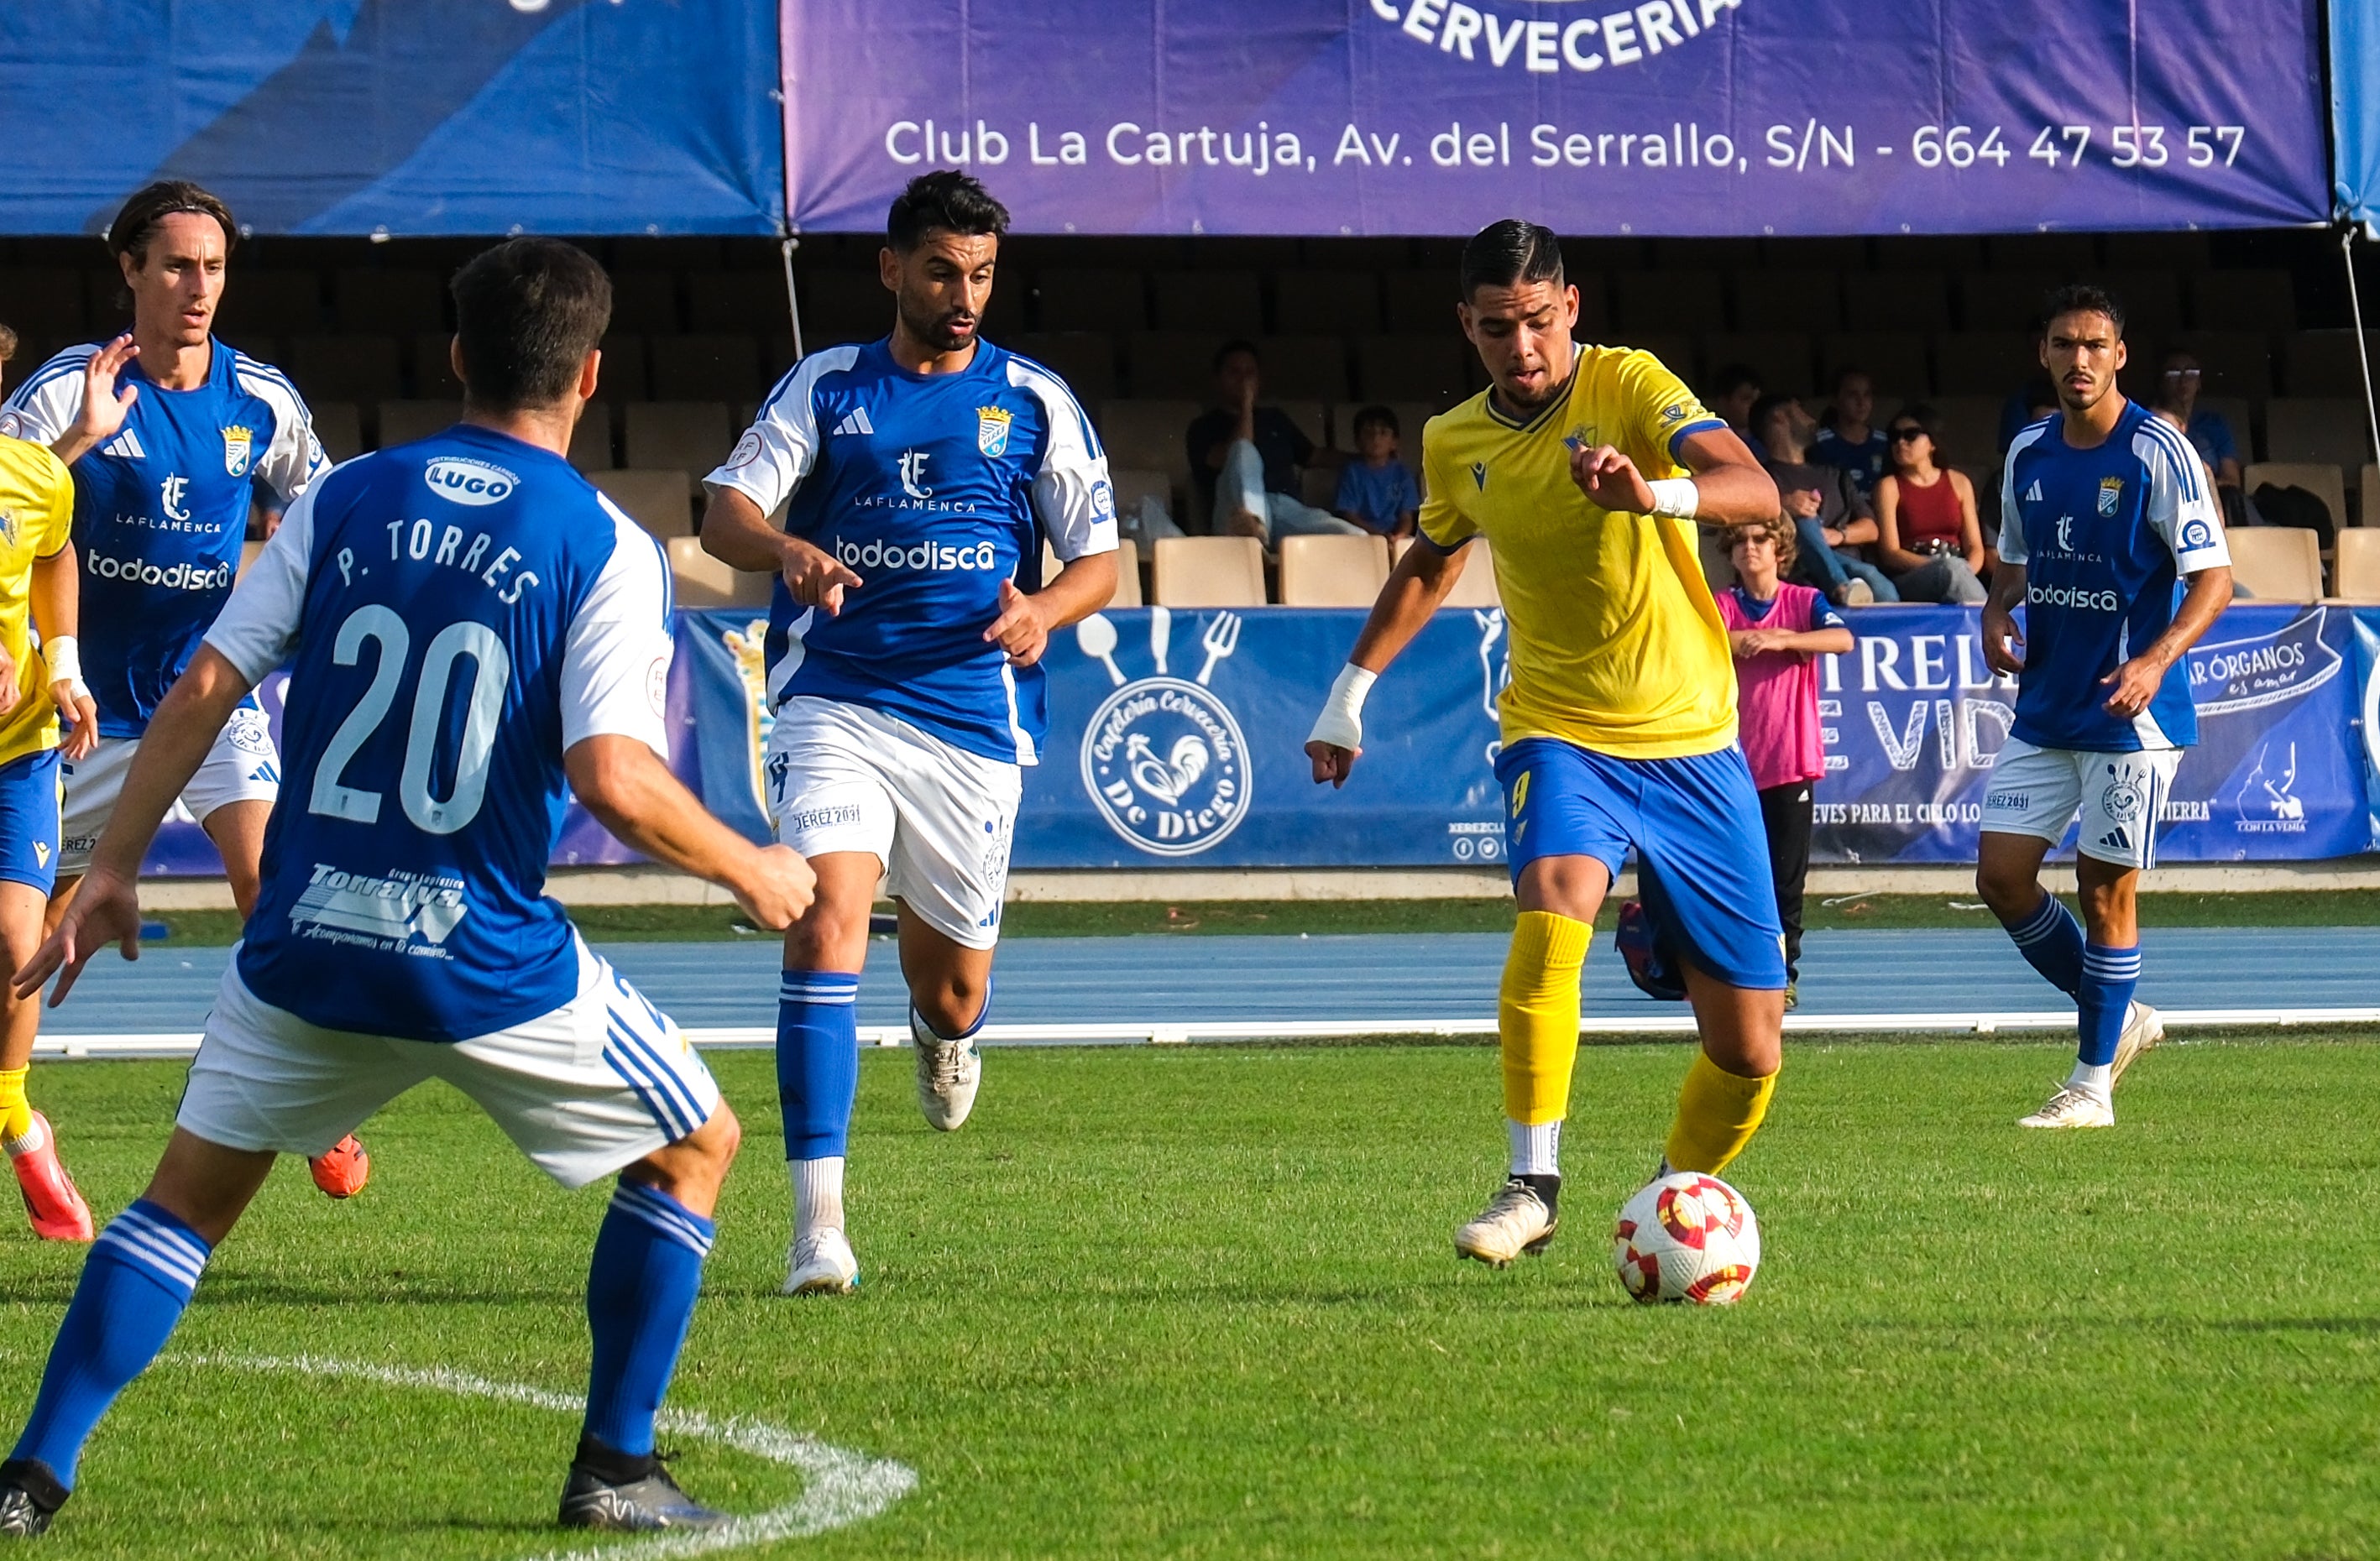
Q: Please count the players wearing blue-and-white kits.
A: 4